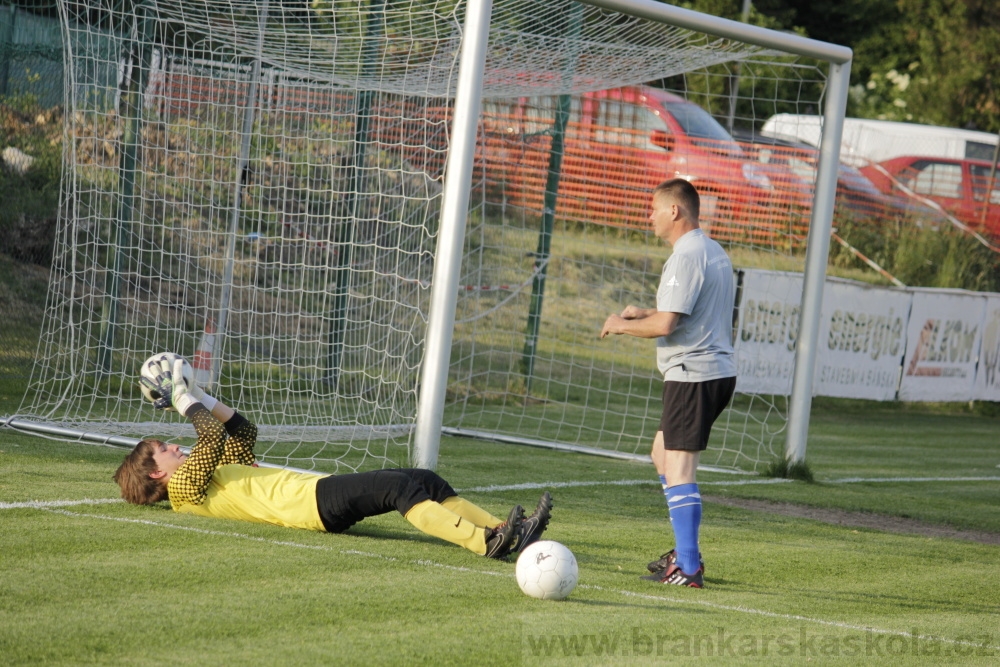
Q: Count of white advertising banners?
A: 4